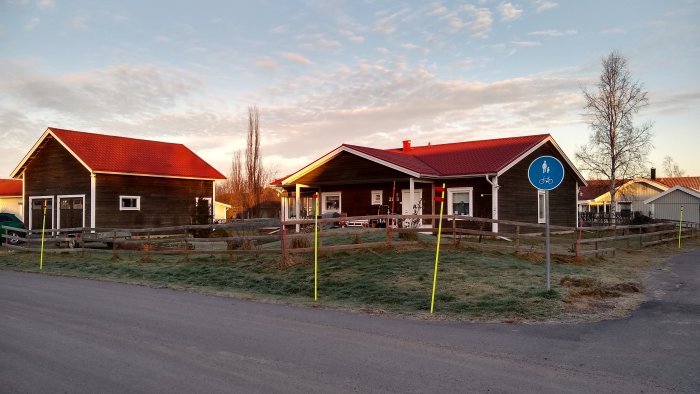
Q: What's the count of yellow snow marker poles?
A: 4